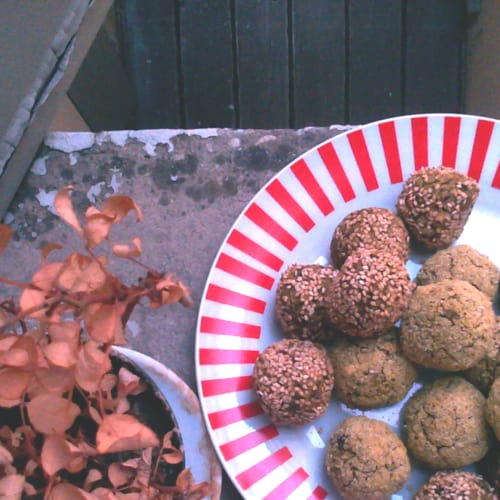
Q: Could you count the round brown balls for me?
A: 13